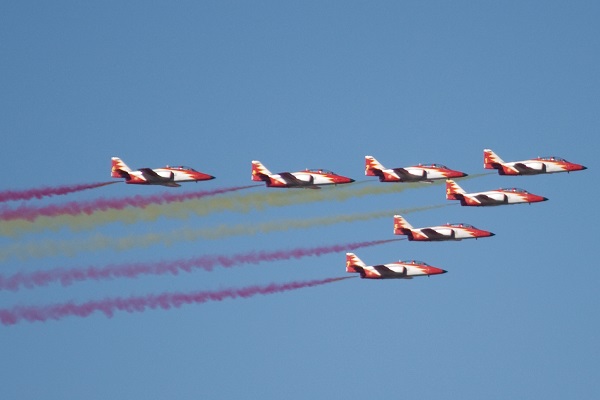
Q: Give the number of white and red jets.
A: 7